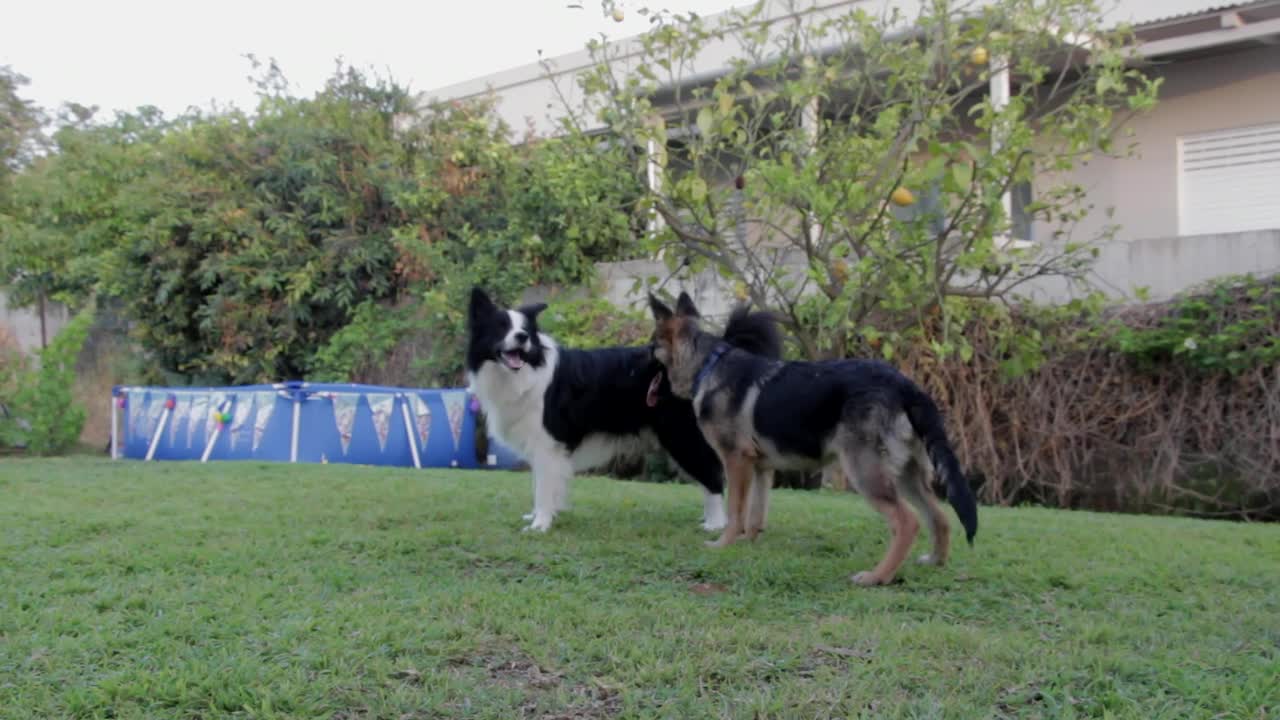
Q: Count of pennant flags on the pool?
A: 11